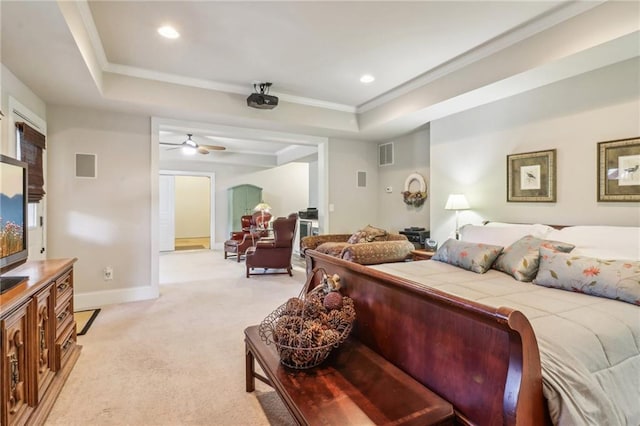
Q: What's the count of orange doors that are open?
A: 0